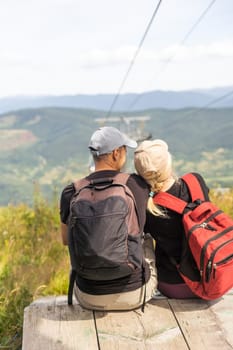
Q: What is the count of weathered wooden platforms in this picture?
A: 1